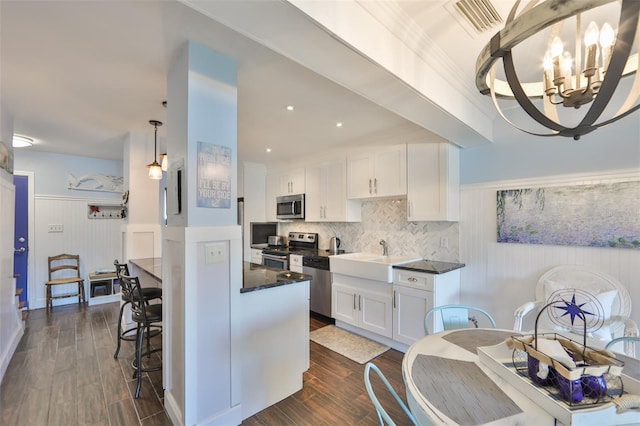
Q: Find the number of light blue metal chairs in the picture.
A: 3